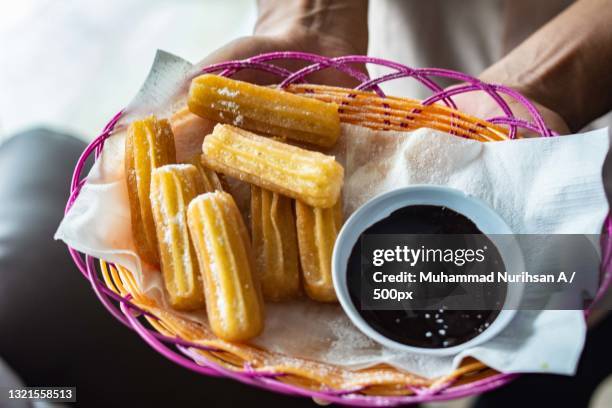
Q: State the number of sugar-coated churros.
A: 8